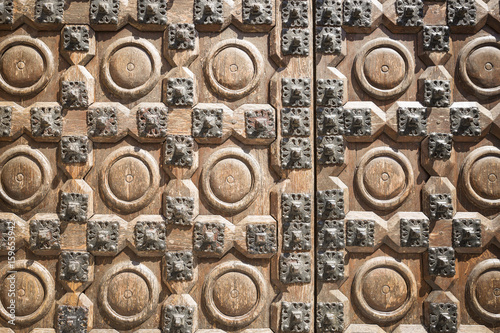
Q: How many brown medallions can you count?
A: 15